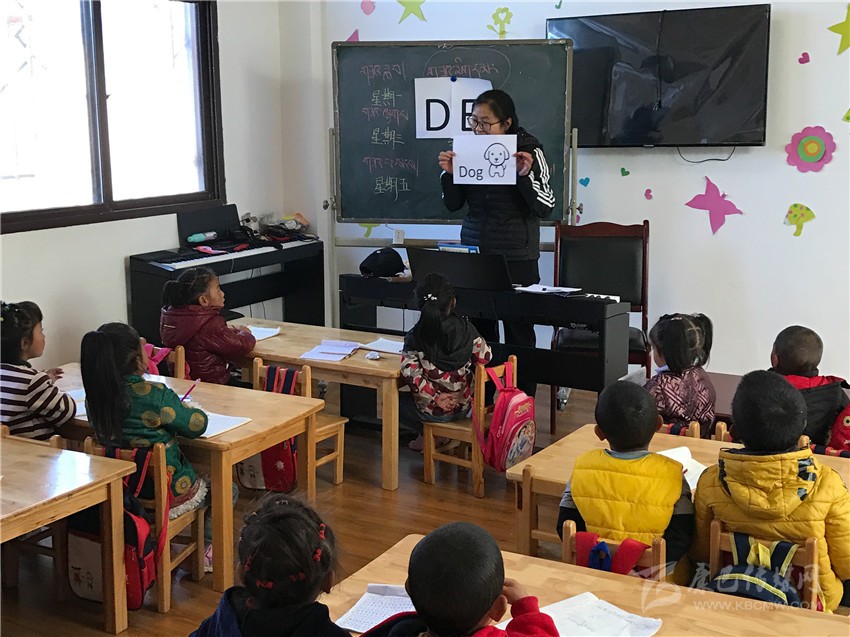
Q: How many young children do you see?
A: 10